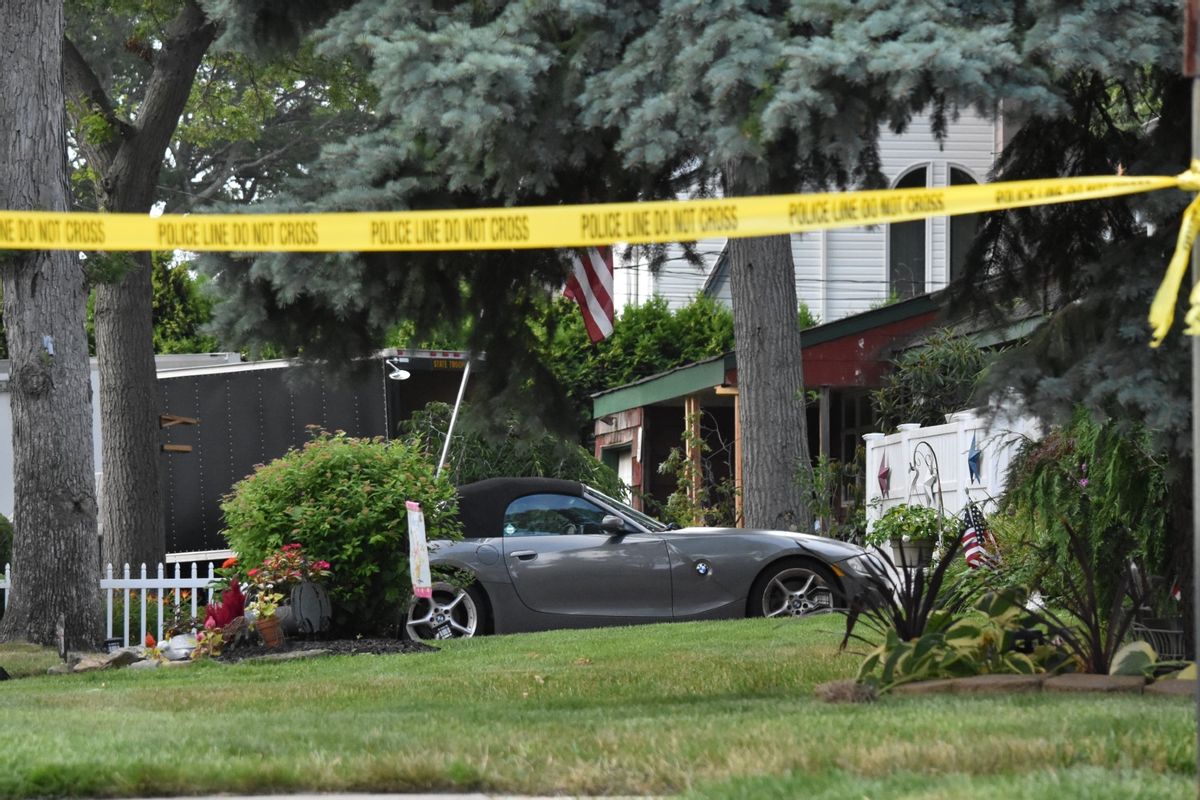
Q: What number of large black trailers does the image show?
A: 1